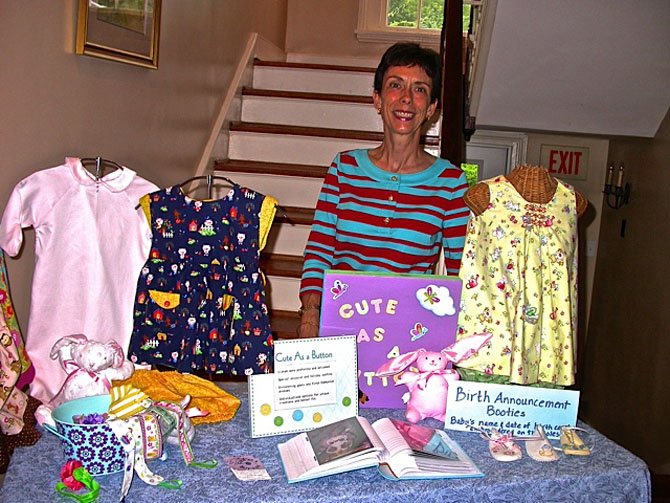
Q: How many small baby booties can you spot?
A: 3